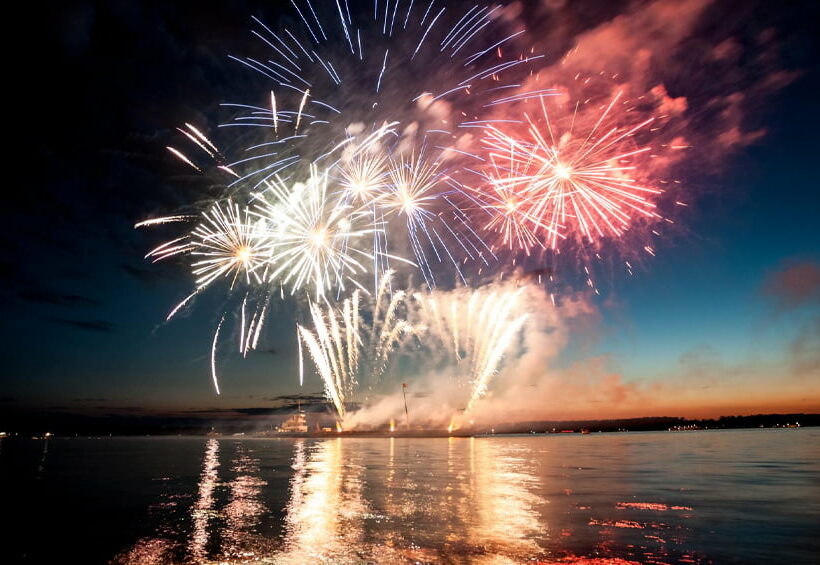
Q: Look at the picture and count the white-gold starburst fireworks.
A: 4